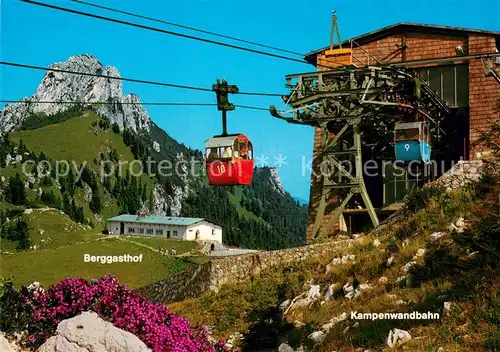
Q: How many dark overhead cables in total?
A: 4